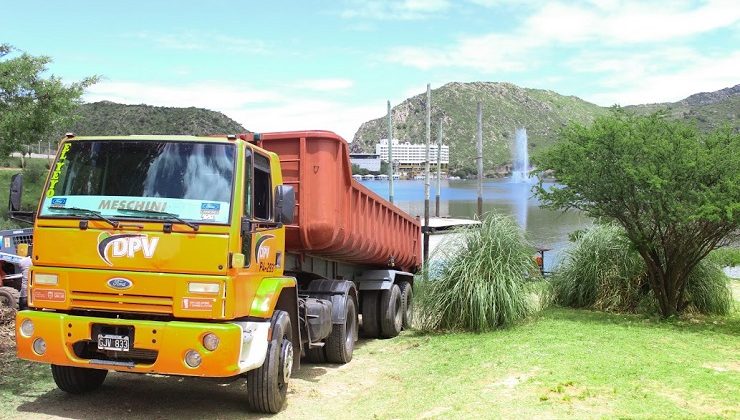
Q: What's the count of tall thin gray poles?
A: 4